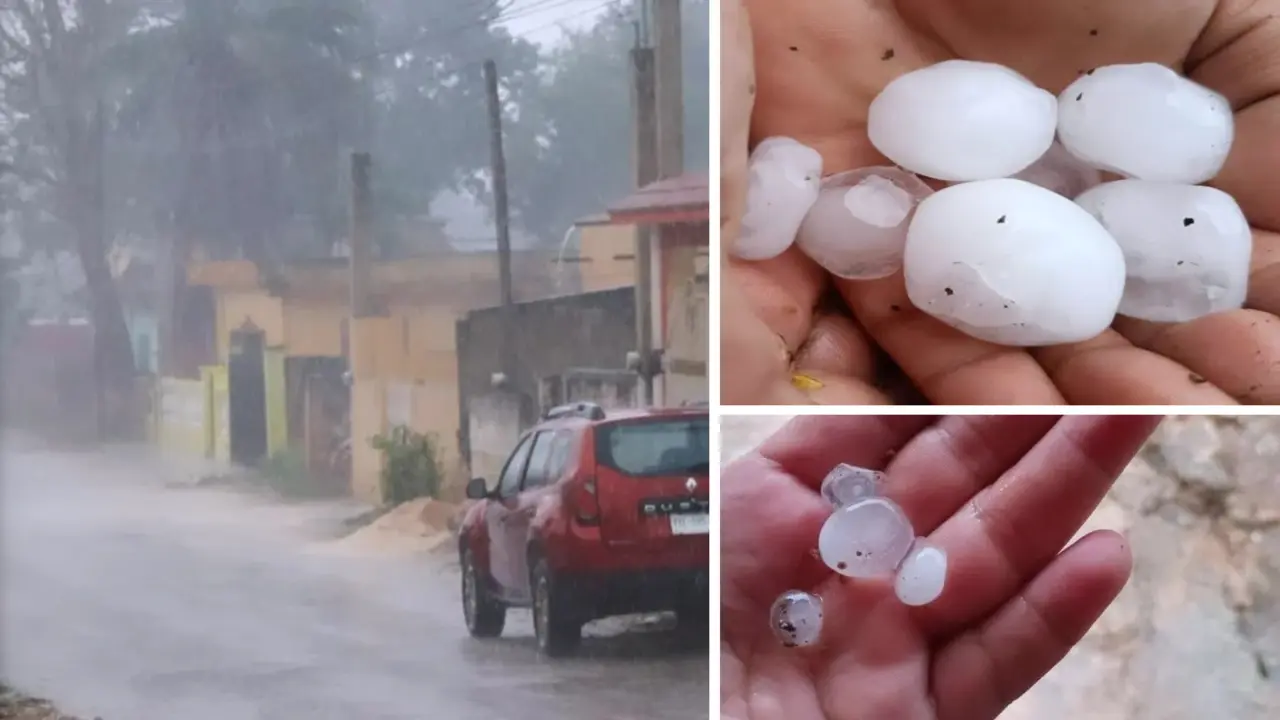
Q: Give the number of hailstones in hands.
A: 11